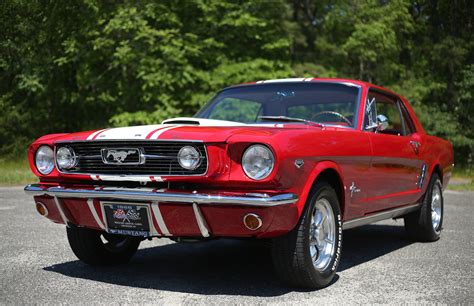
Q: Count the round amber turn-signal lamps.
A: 2